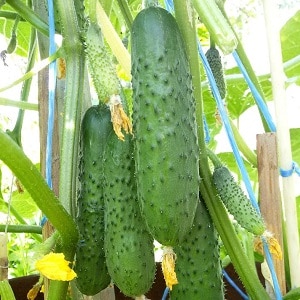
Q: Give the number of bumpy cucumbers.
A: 7